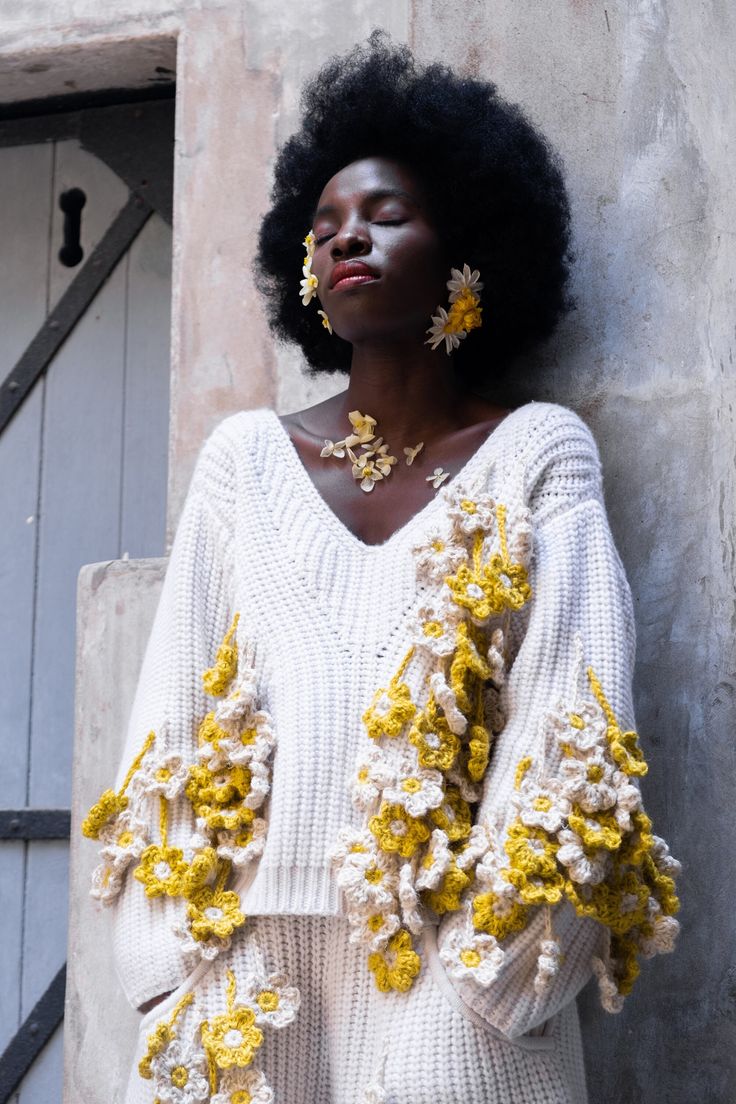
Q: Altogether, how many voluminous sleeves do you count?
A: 2